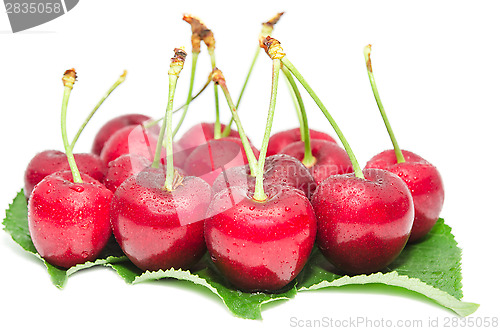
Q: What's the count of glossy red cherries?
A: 14